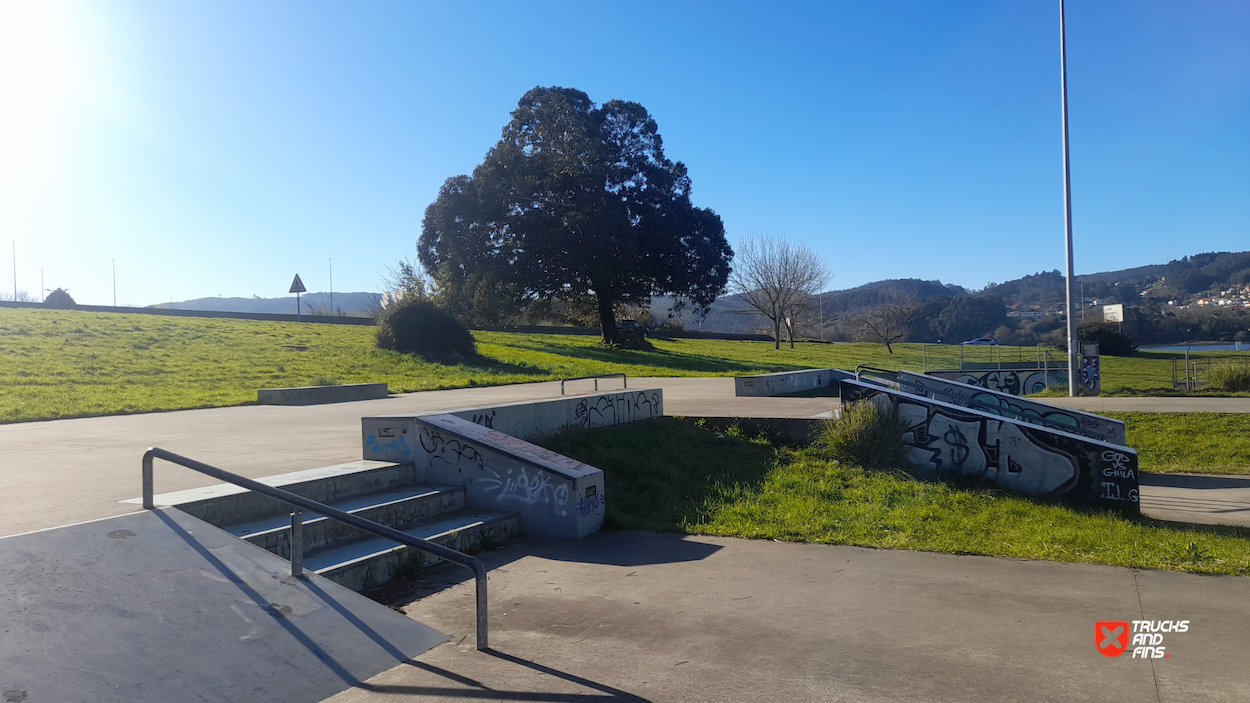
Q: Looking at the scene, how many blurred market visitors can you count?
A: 0